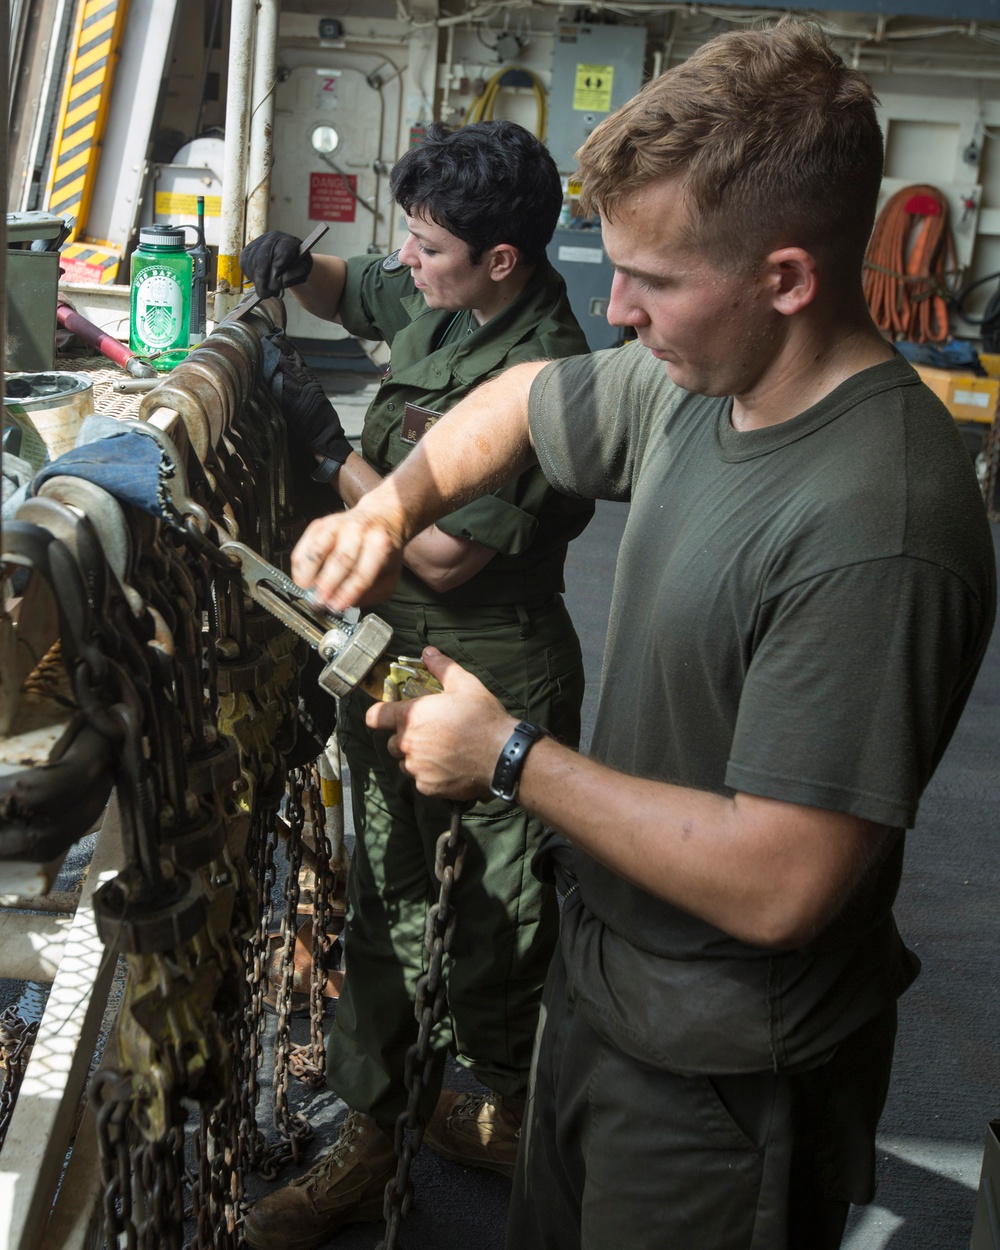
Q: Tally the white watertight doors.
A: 1